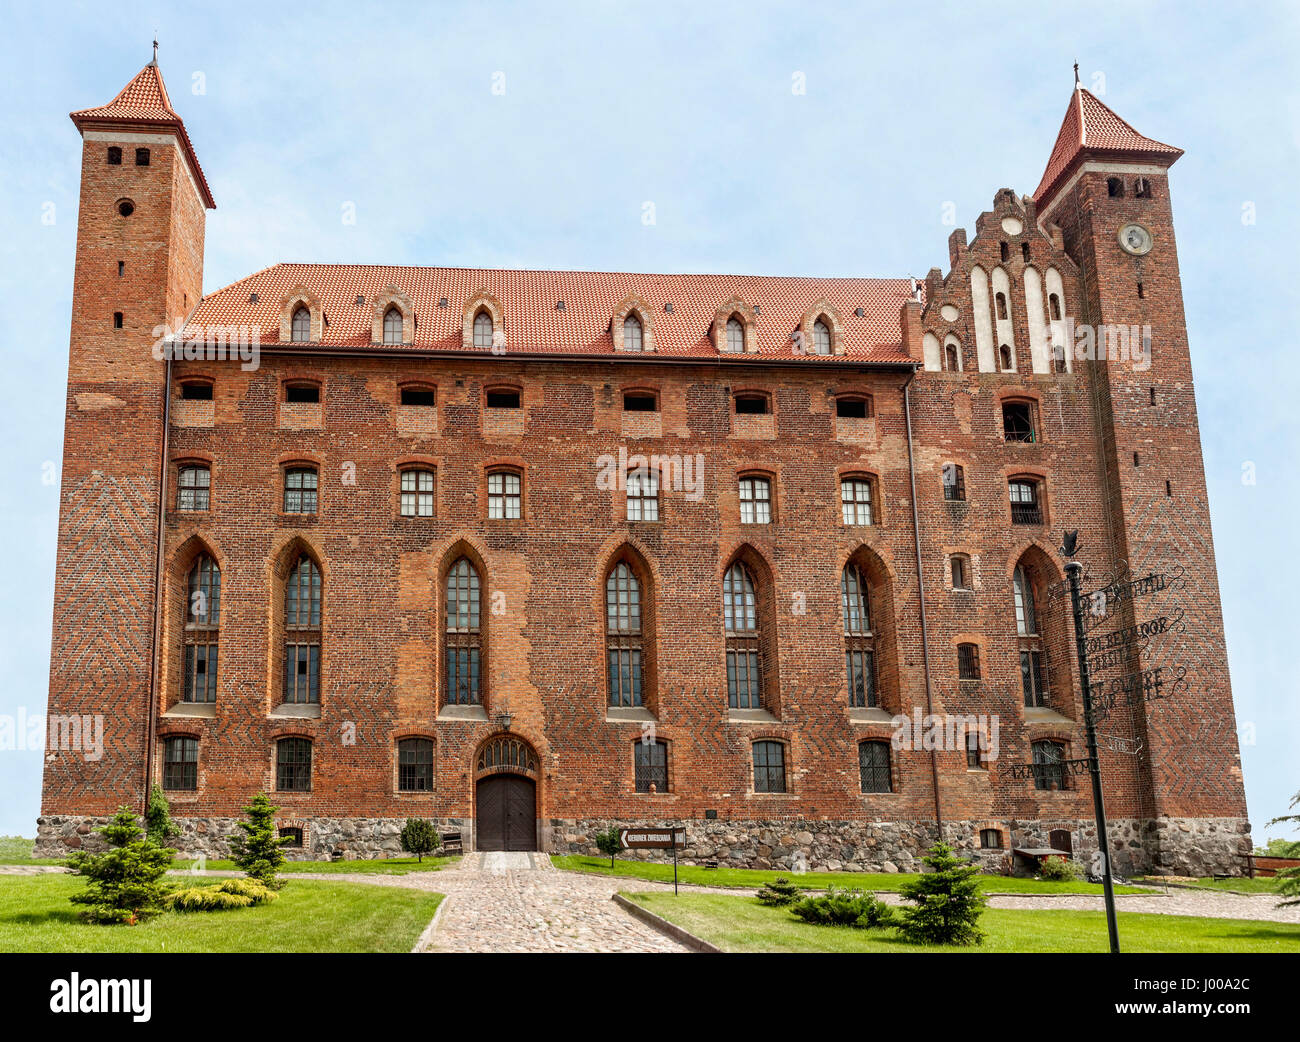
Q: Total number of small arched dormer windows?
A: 6